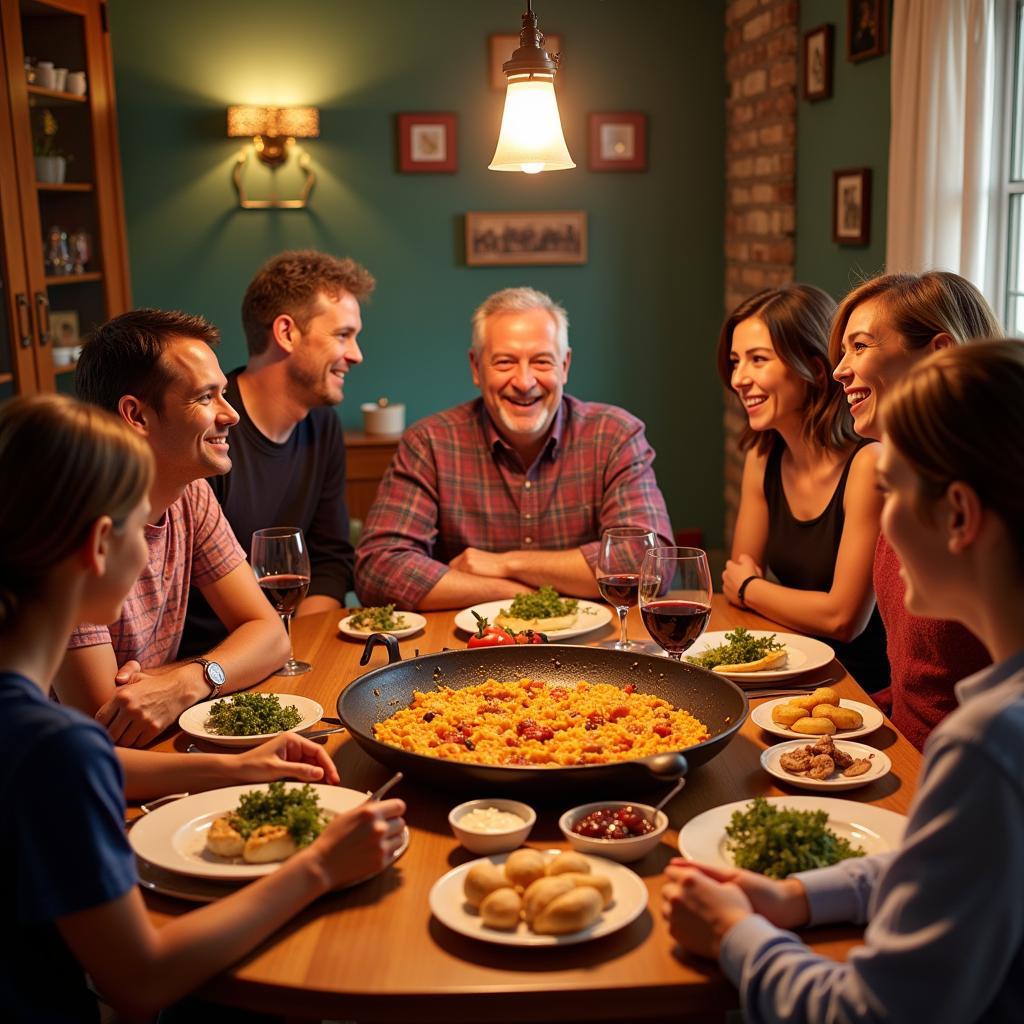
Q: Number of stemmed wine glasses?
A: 3